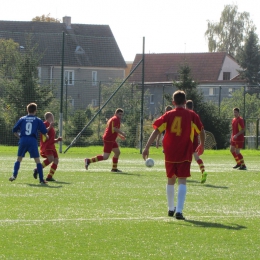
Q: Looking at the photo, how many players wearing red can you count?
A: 5